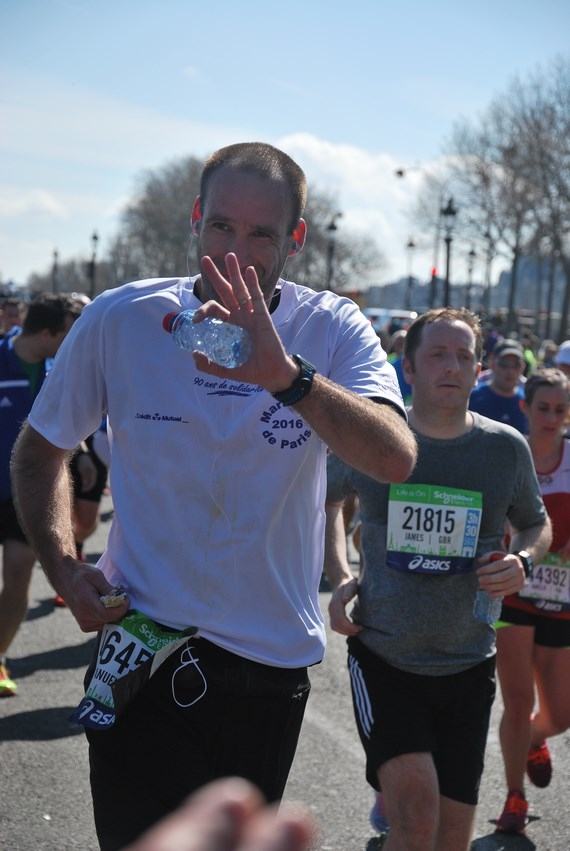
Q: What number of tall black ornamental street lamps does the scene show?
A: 6